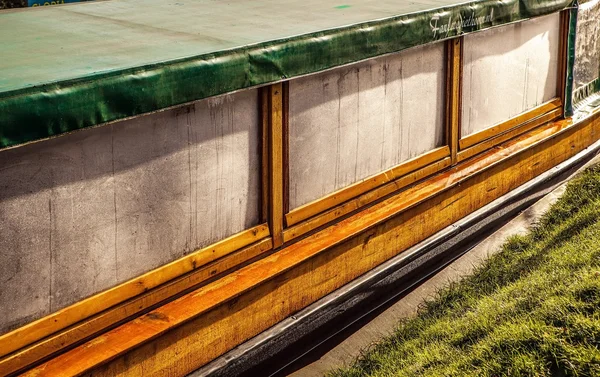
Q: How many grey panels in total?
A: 3